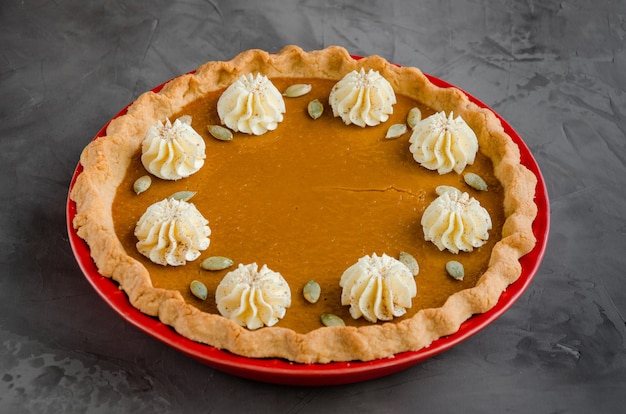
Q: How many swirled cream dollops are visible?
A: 8